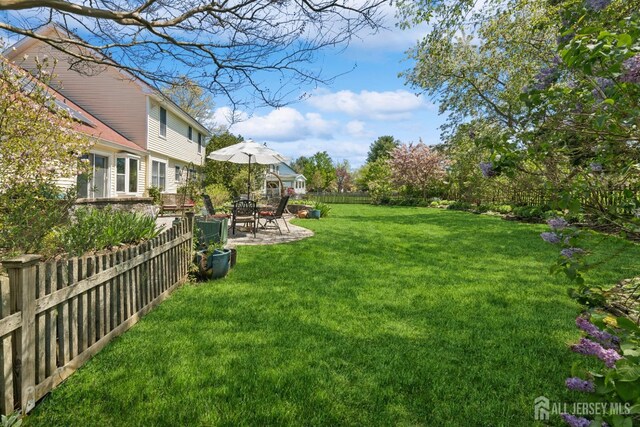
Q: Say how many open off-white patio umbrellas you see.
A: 1